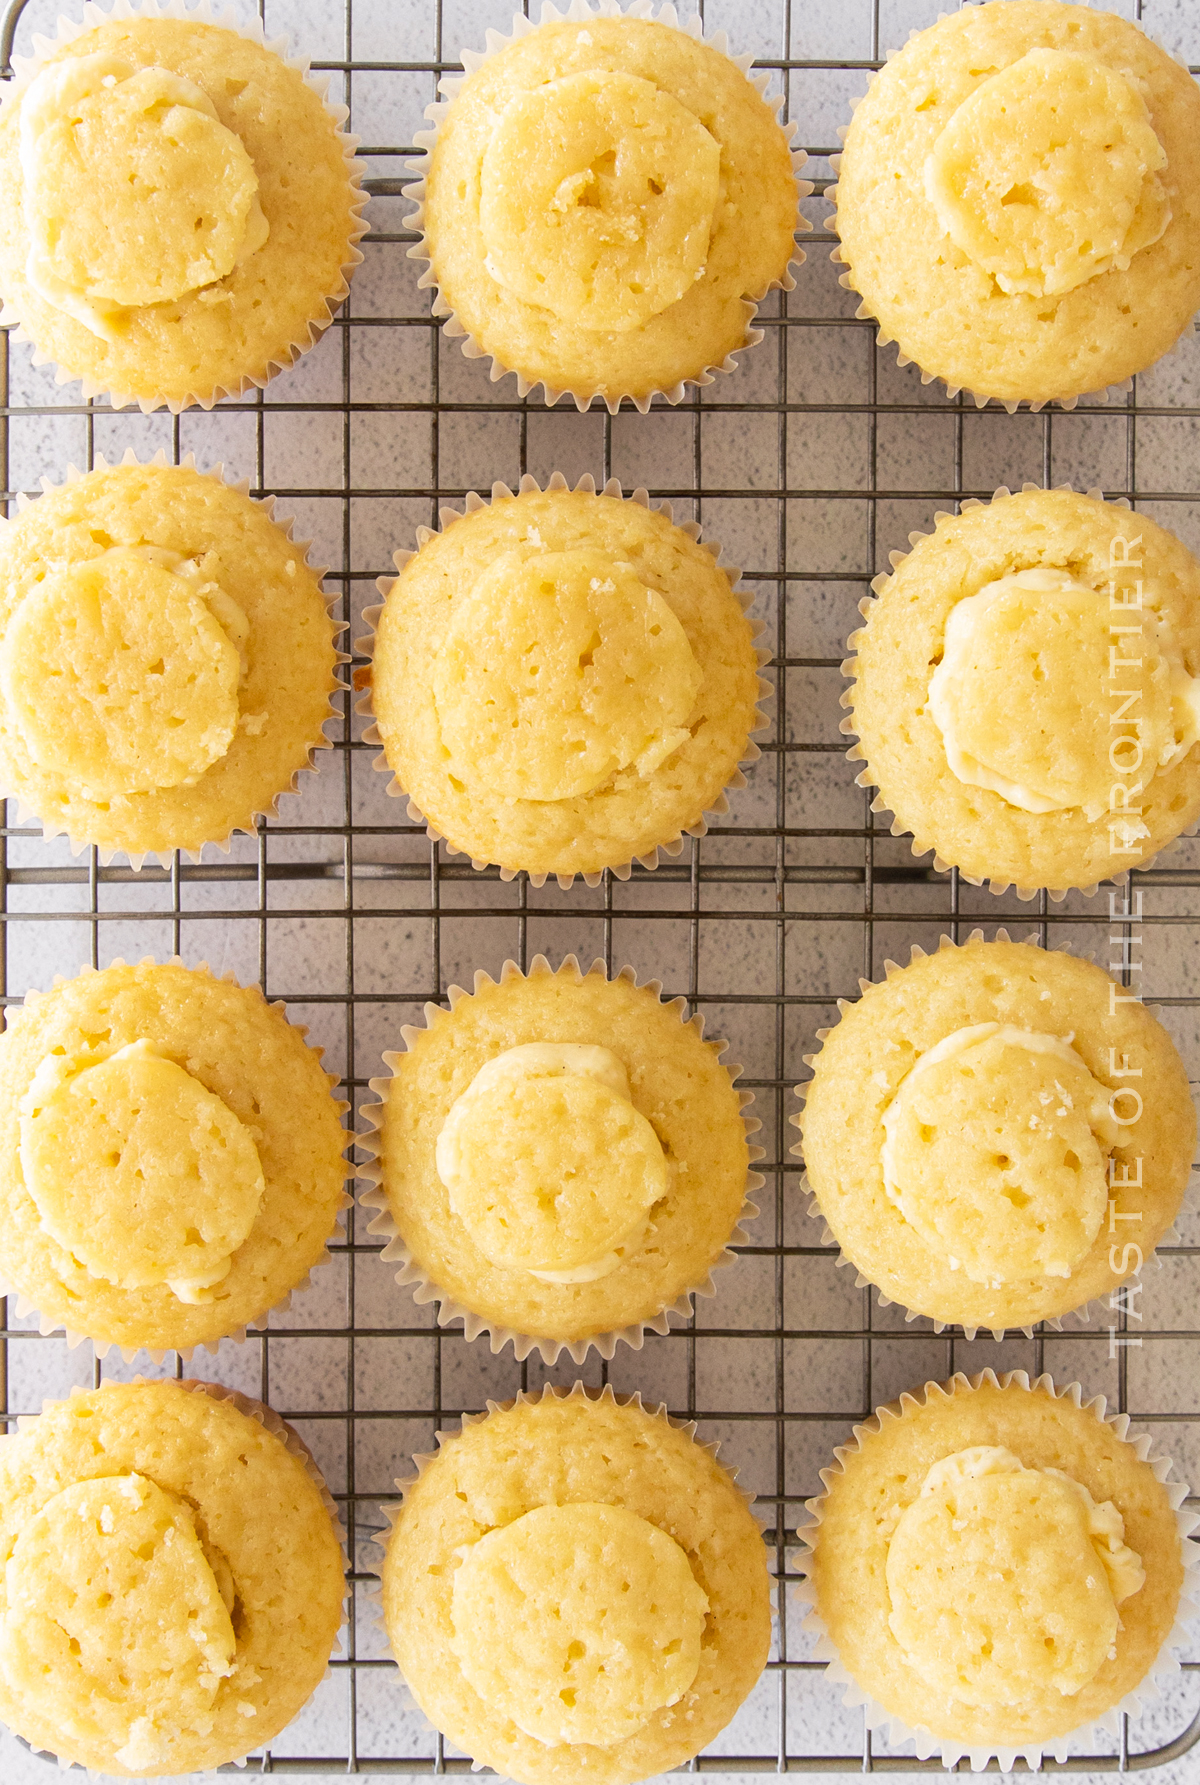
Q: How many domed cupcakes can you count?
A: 12